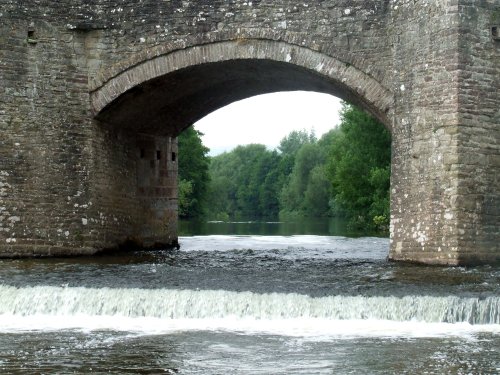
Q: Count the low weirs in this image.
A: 1